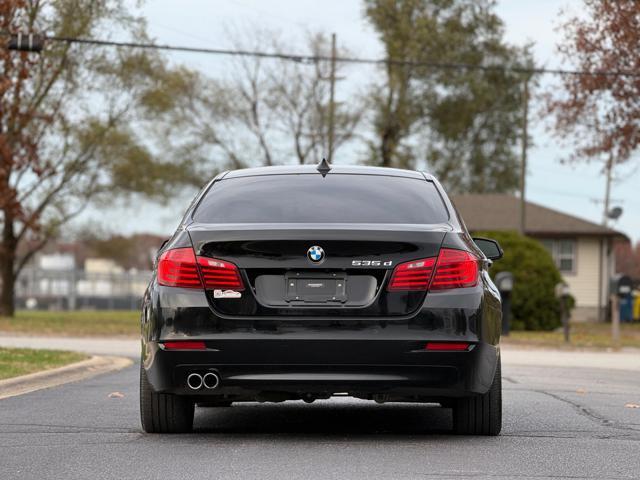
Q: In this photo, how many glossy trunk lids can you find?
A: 1